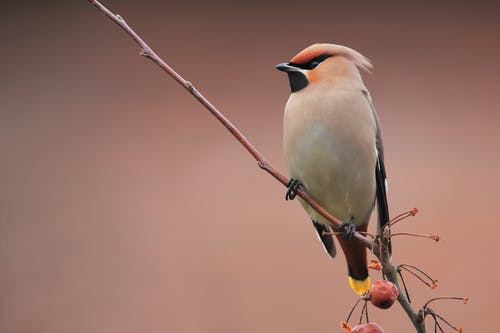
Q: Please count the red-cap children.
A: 0